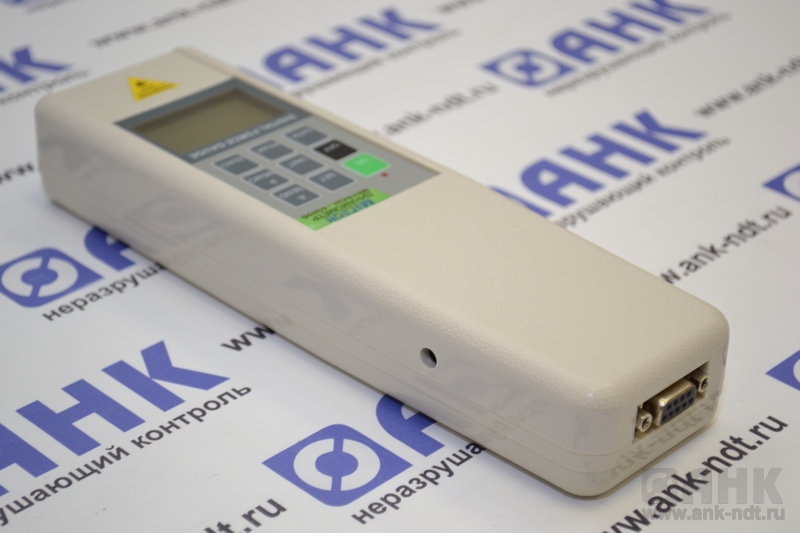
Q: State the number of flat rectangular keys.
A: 9